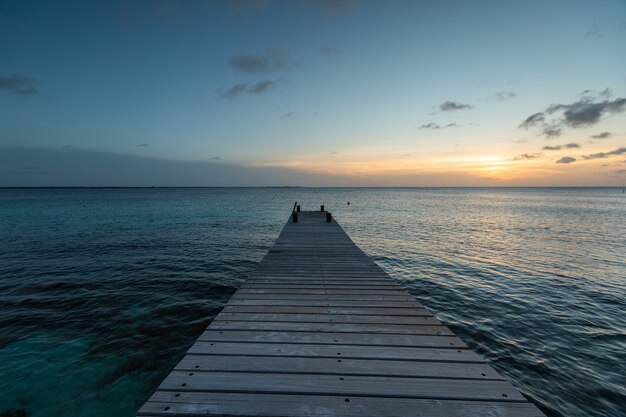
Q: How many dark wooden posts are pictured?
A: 4